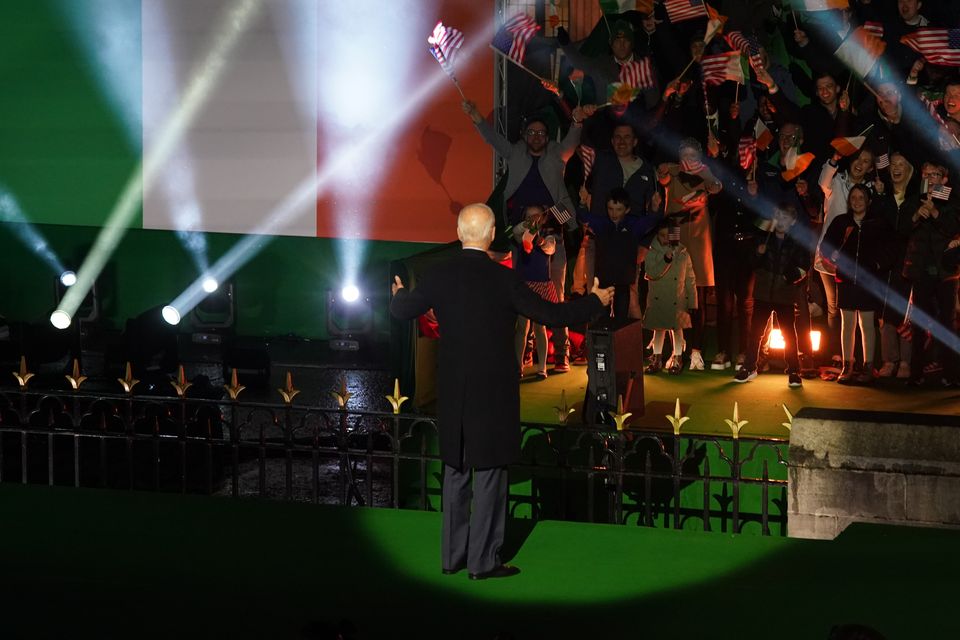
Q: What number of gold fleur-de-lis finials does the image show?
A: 13